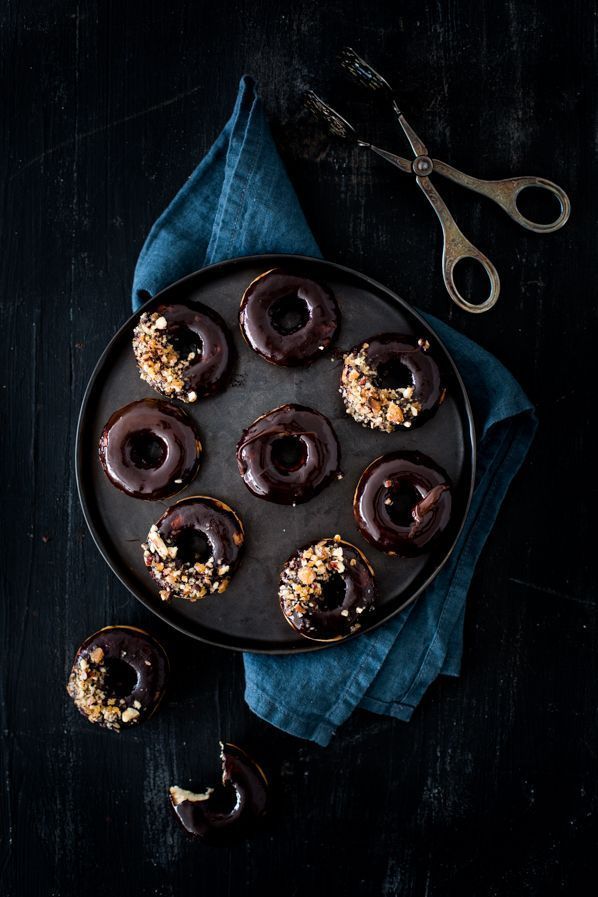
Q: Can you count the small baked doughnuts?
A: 10